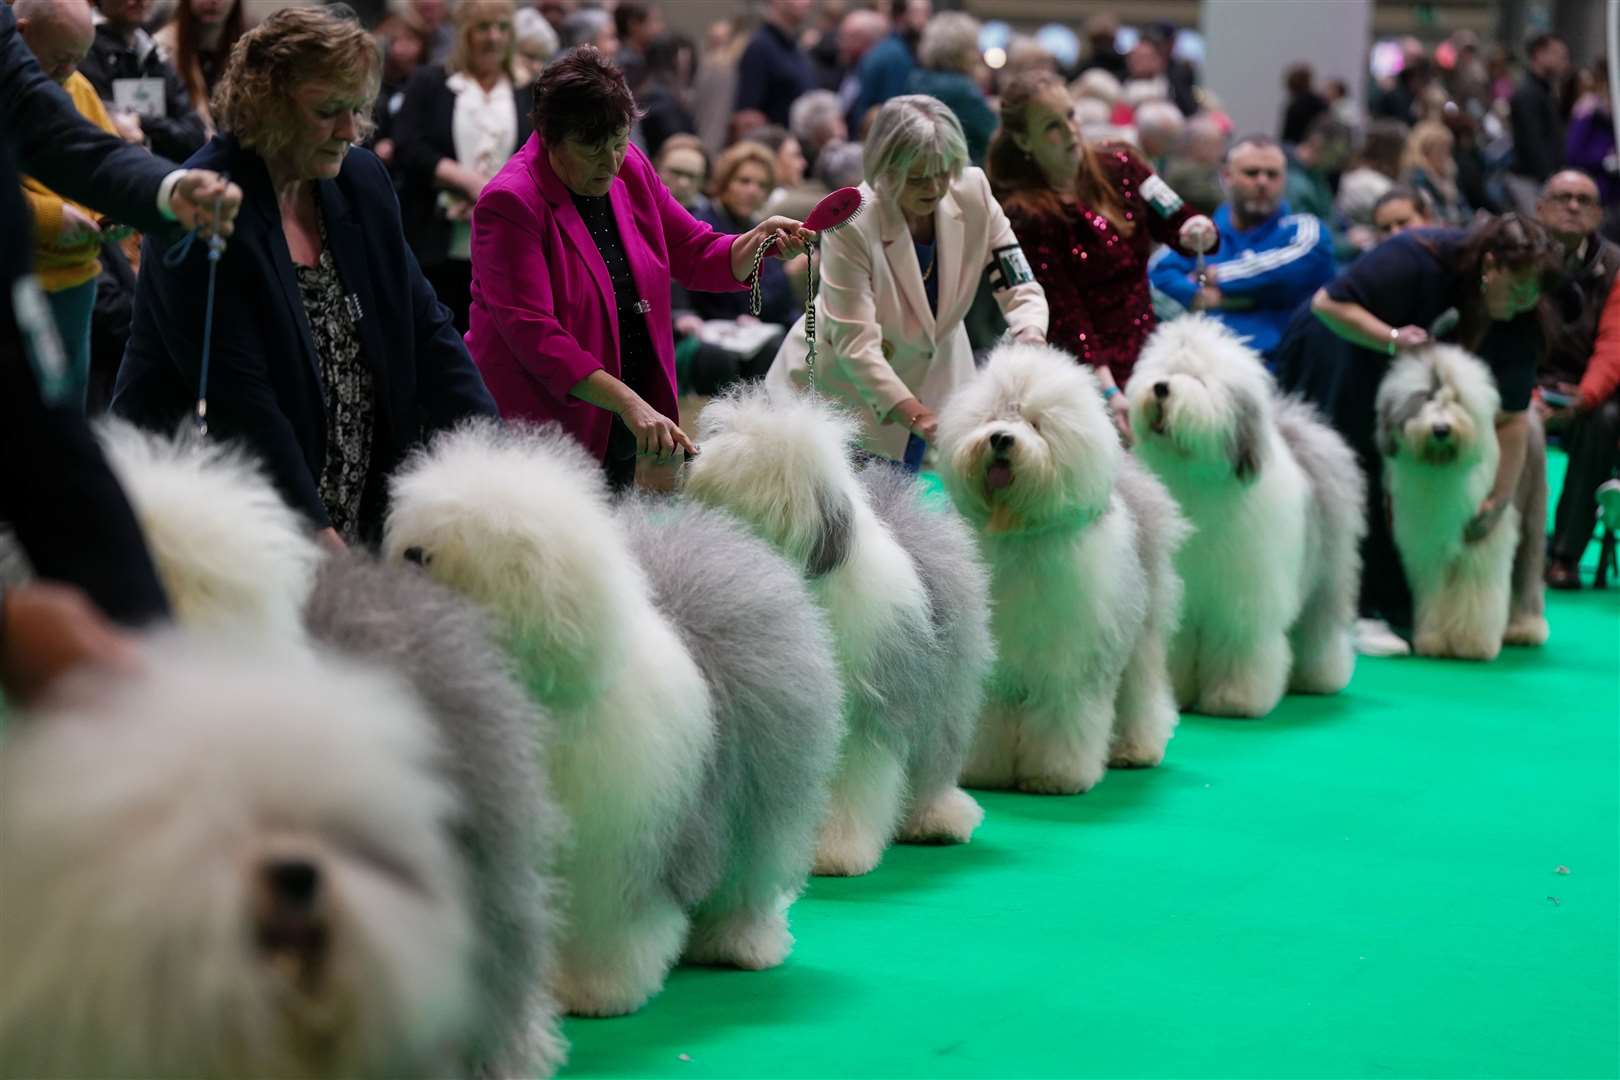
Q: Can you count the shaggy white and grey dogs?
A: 7